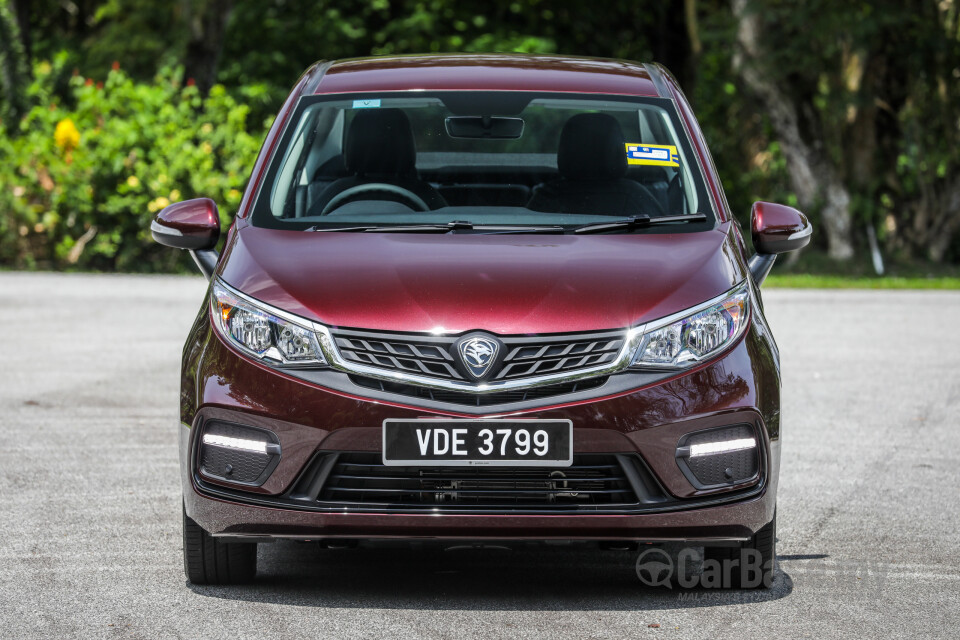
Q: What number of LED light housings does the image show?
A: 2